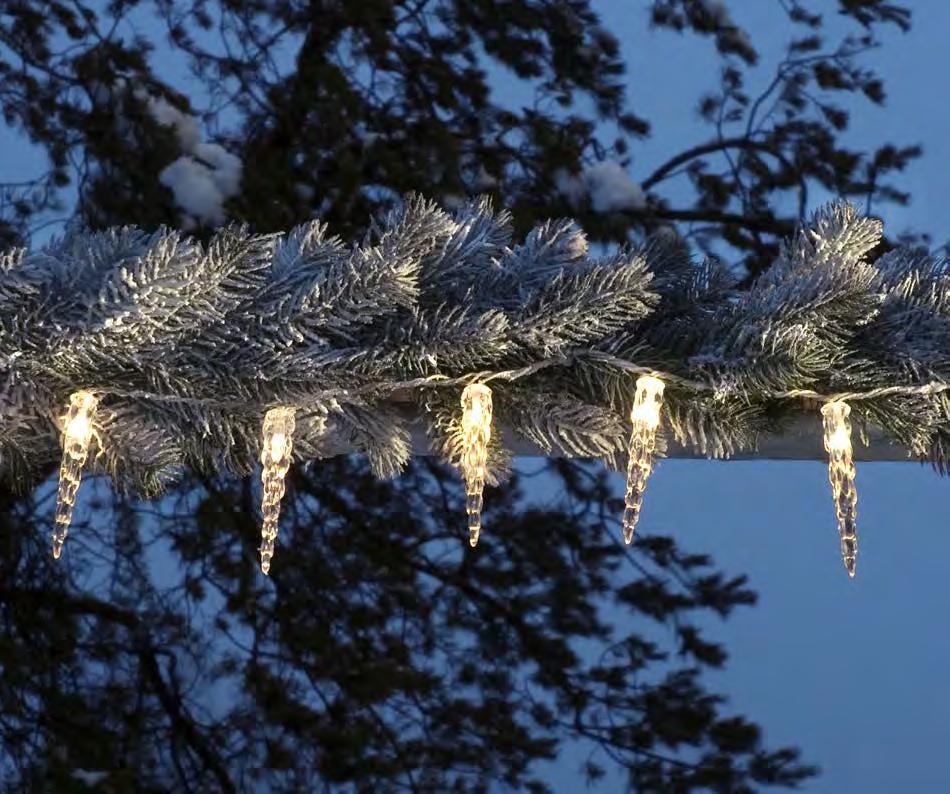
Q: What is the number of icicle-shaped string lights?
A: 5